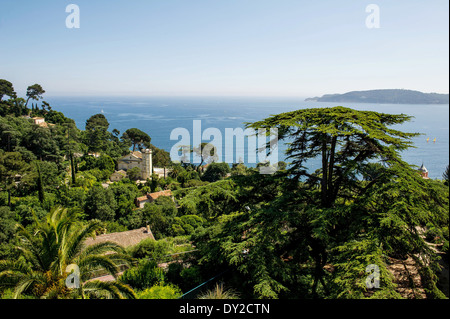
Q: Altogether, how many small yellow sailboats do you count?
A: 2